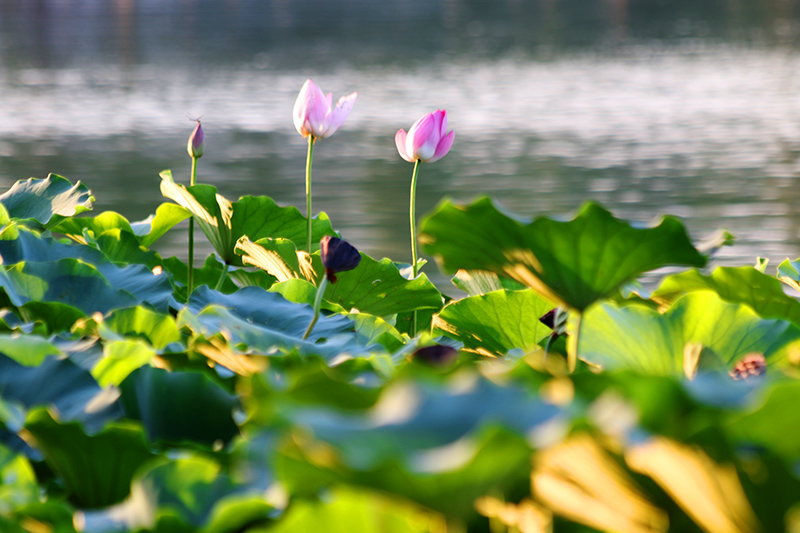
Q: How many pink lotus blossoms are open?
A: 2